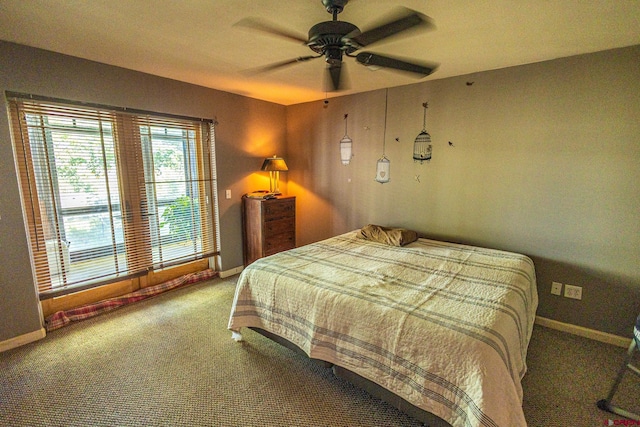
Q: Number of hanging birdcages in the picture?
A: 3